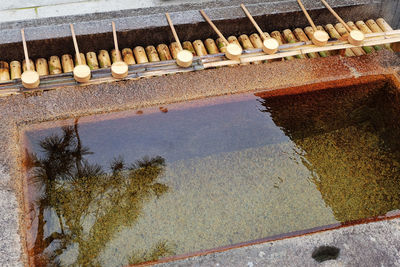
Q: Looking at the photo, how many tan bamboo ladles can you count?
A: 8